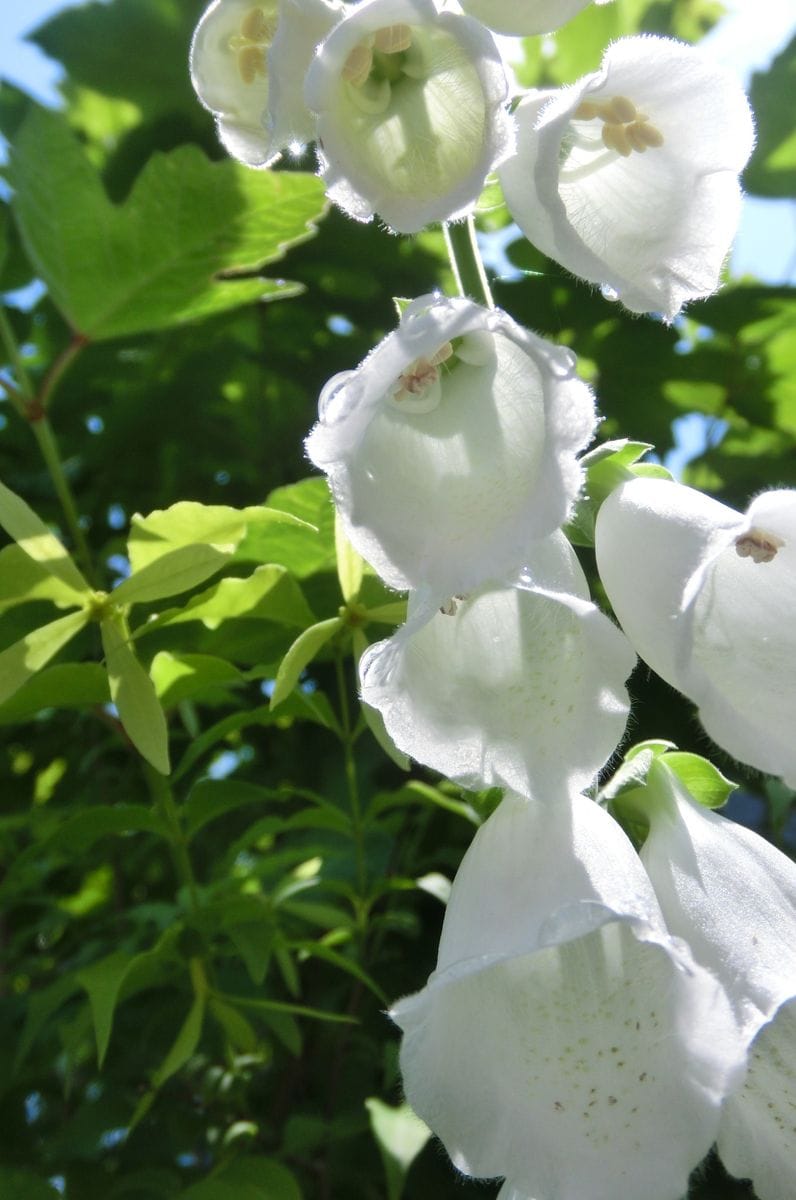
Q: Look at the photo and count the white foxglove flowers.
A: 9